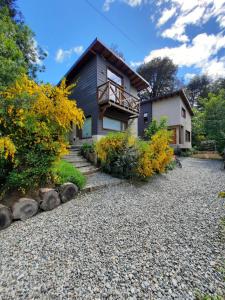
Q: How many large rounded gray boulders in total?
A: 4